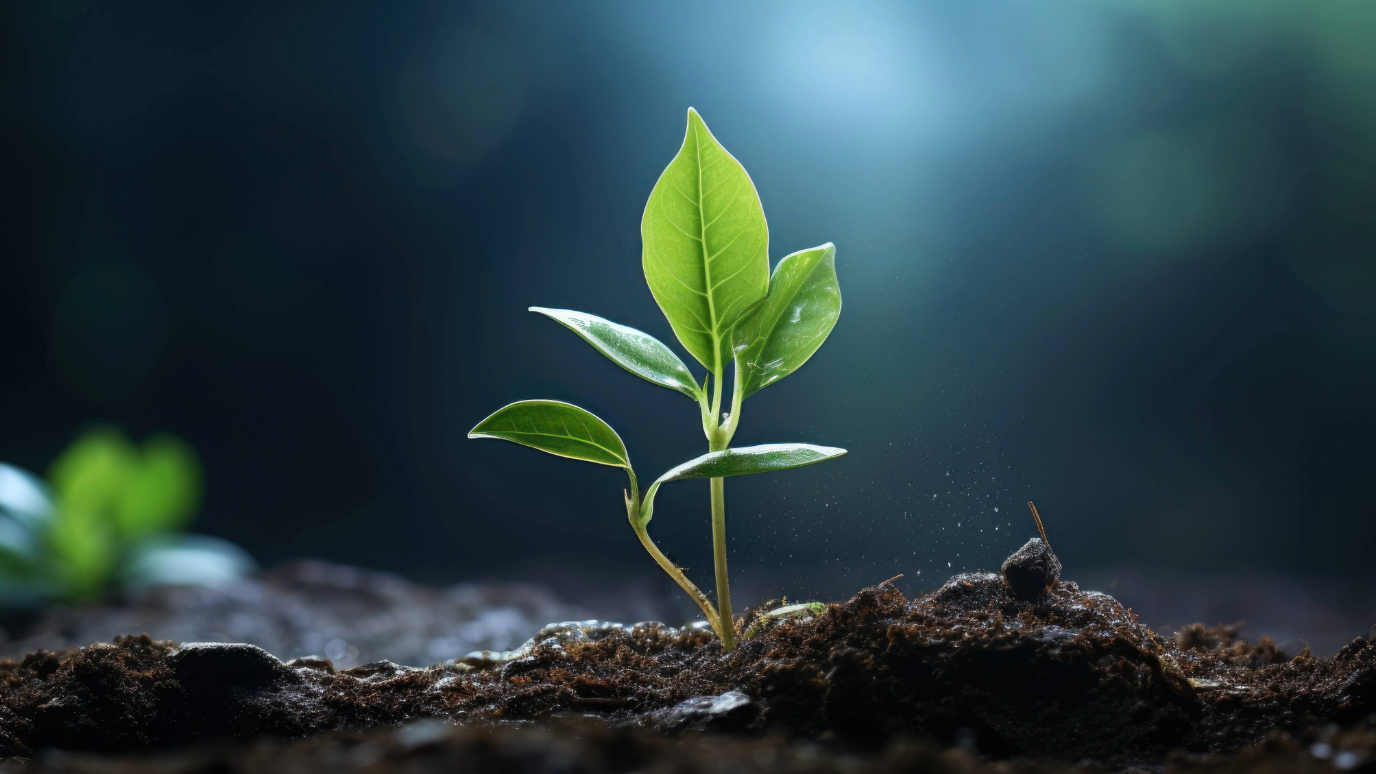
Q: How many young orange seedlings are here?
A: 0